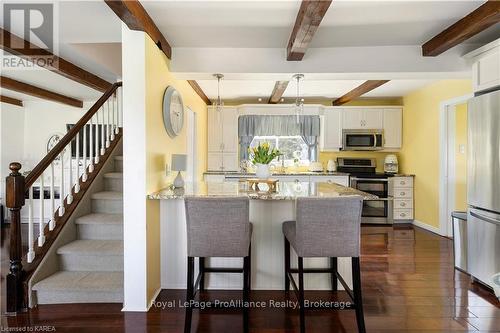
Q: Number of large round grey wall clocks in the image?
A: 1